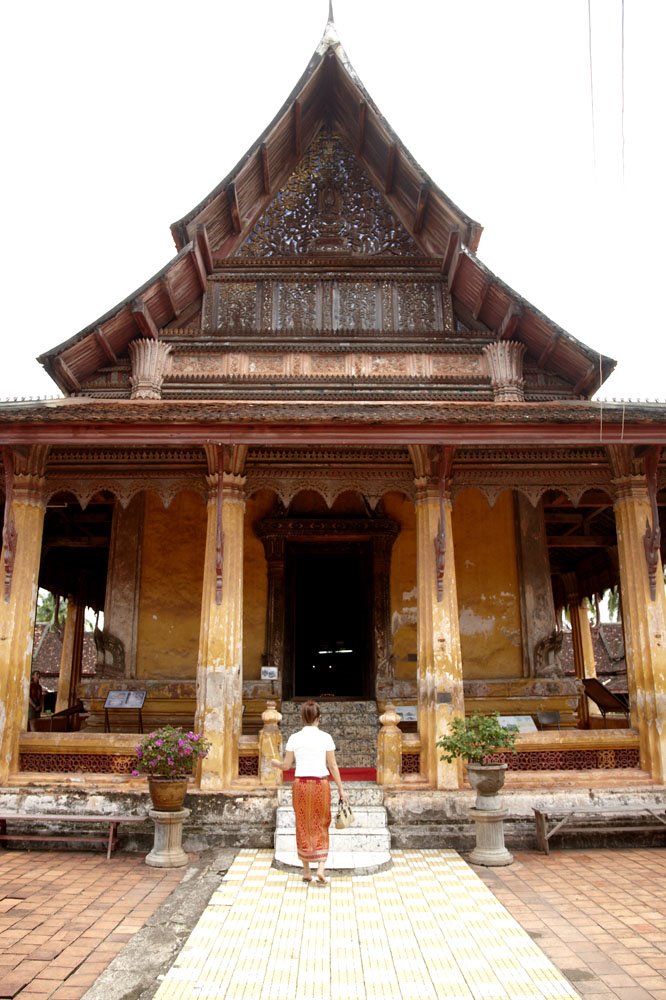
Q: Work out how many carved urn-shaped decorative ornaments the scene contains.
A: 2